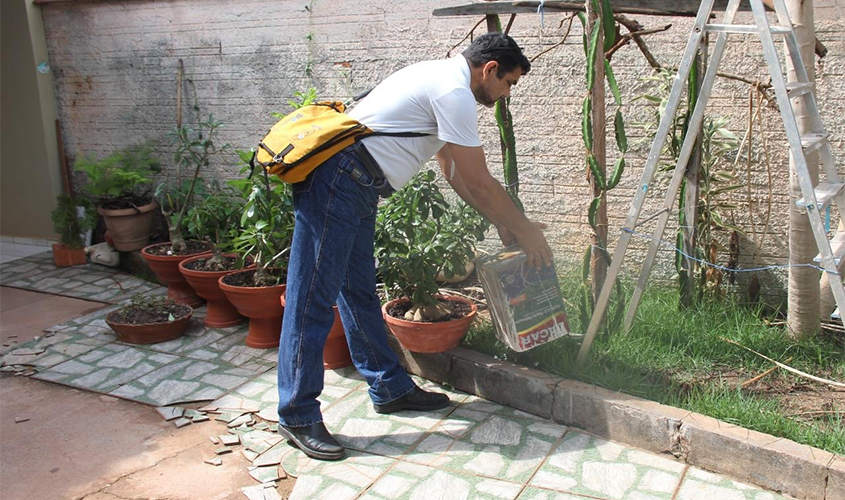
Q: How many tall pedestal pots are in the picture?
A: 4